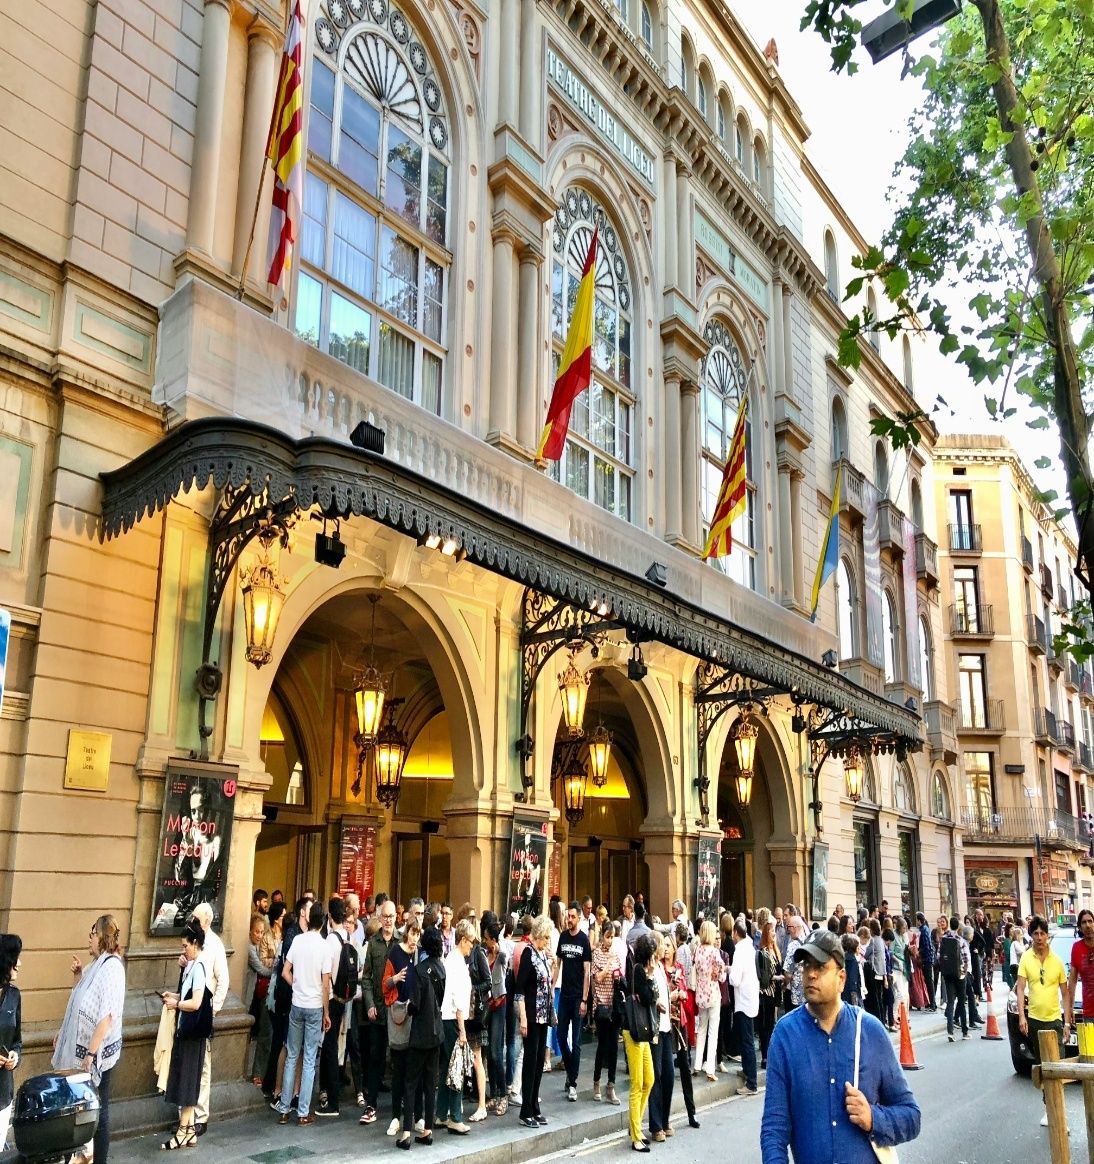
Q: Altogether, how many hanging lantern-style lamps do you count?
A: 9